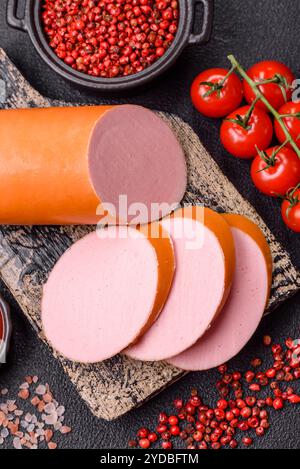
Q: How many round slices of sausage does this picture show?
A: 3